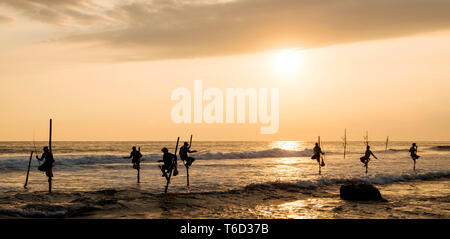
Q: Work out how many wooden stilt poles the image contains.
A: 10